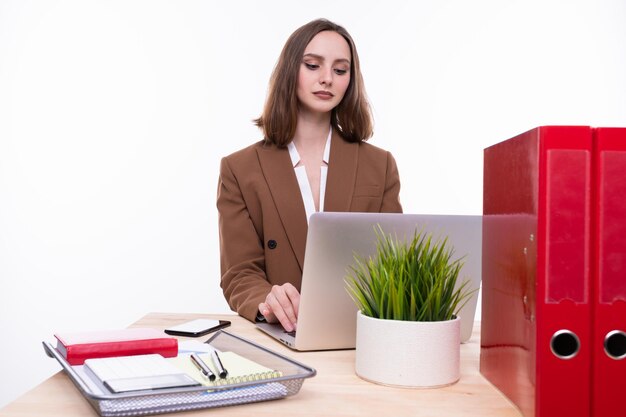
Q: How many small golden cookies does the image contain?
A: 0